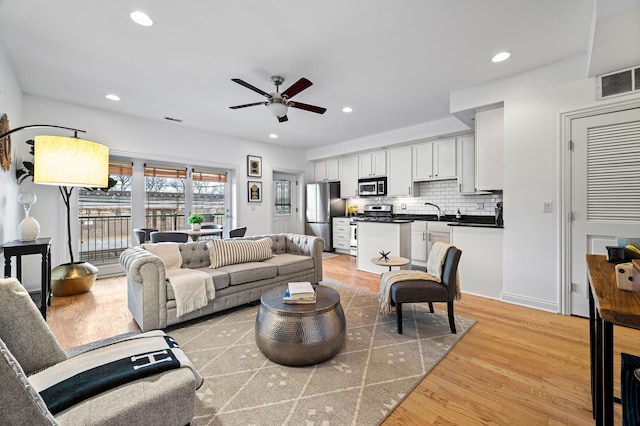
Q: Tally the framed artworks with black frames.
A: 2